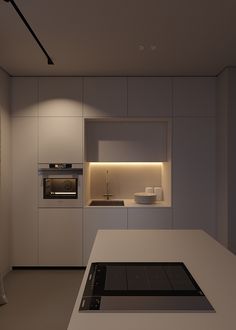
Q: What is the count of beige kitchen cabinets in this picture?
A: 12